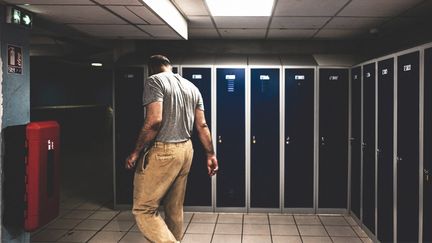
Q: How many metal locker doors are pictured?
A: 12